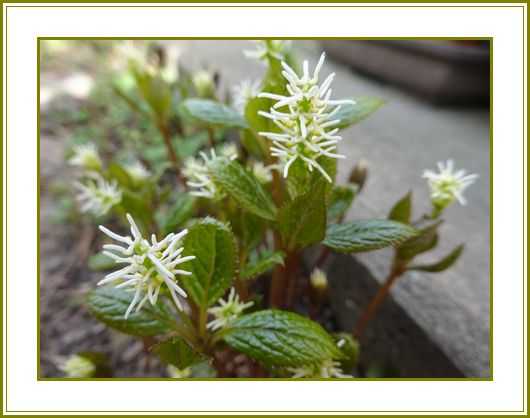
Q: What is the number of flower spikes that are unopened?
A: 2